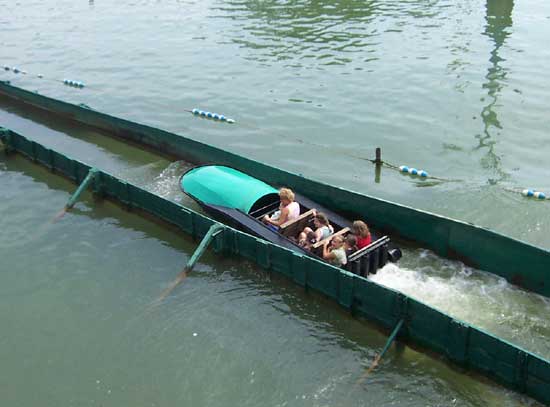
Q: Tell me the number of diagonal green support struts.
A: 3